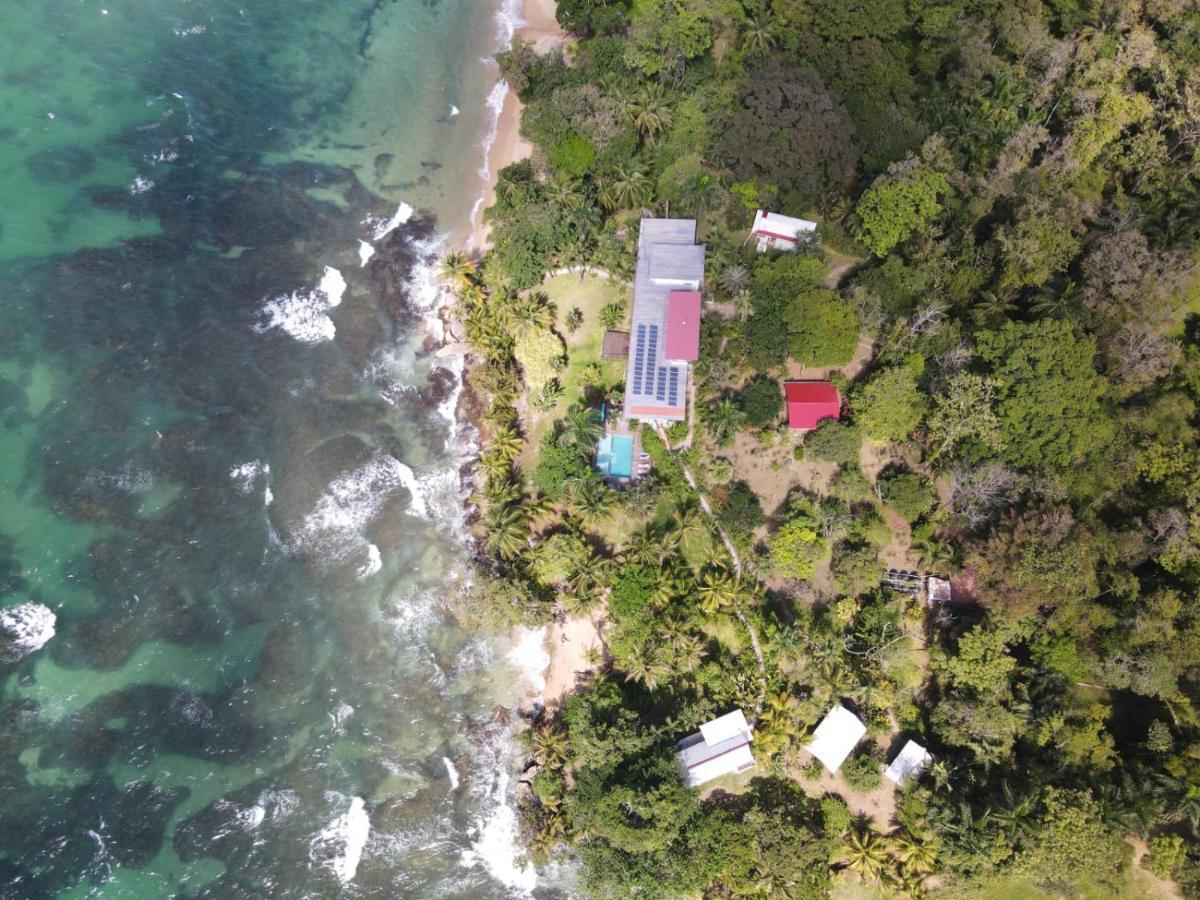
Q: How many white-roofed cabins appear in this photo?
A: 4